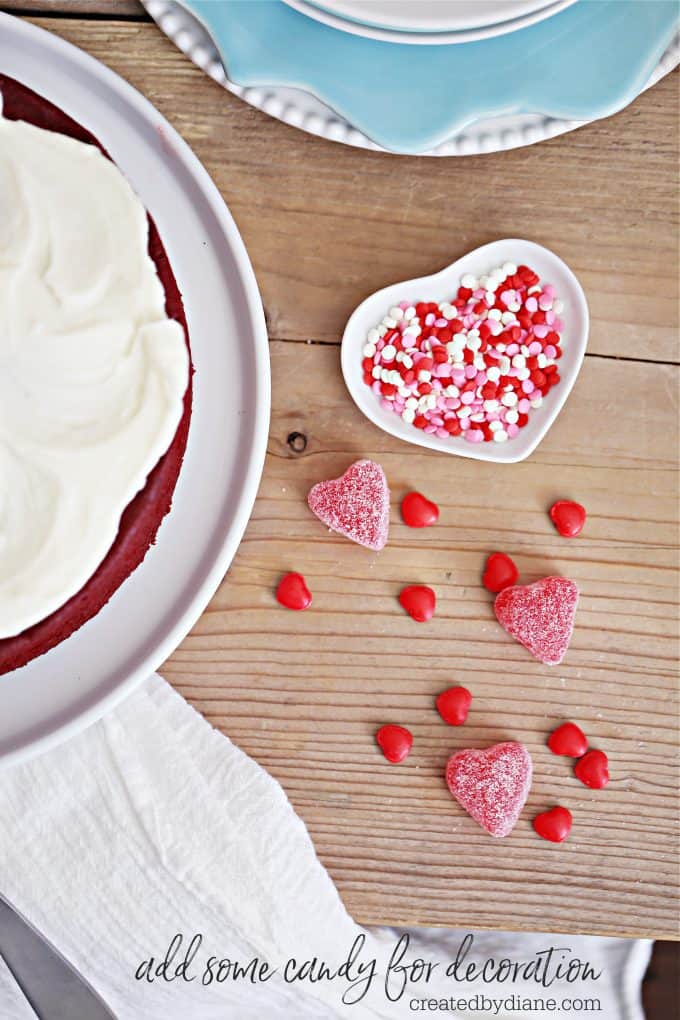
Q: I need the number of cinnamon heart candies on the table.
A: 10